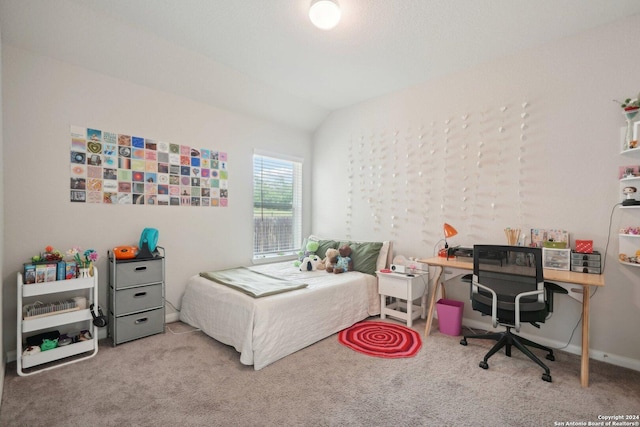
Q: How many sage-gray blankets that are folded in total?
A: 1